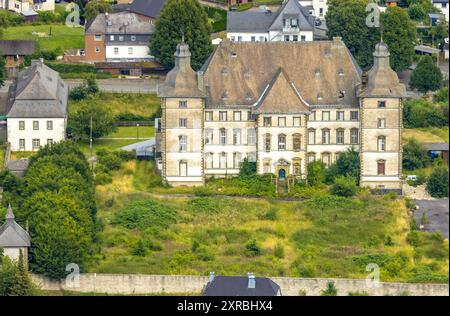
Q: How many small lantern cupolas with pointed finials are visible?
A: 2